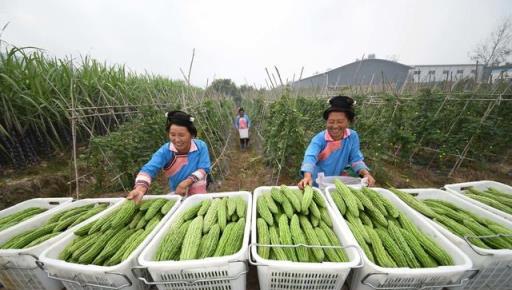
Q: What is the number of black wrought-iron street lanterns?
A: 0